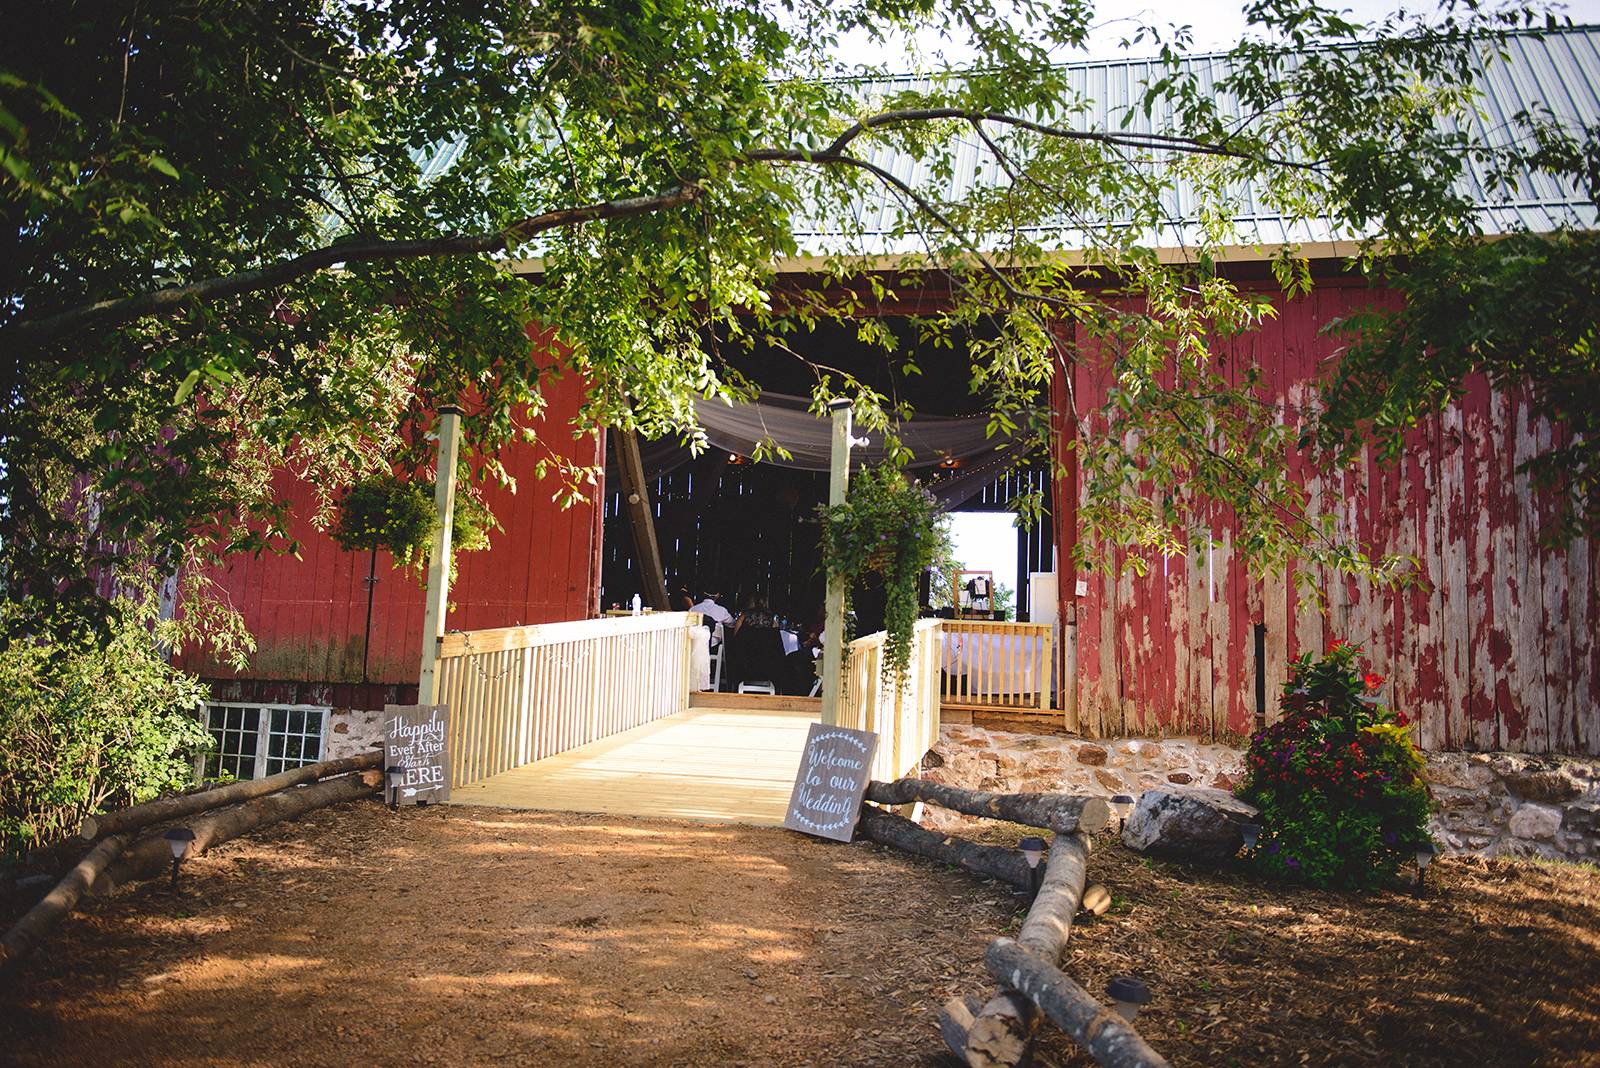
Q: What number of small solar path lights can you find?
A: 7